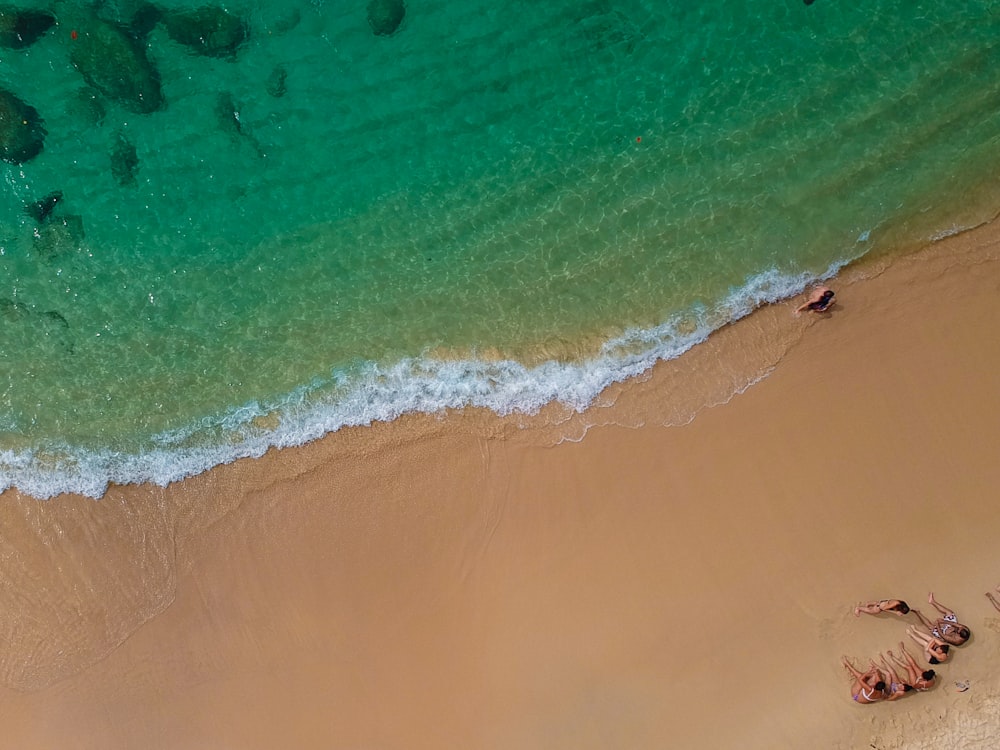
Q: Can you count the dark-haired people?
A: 7